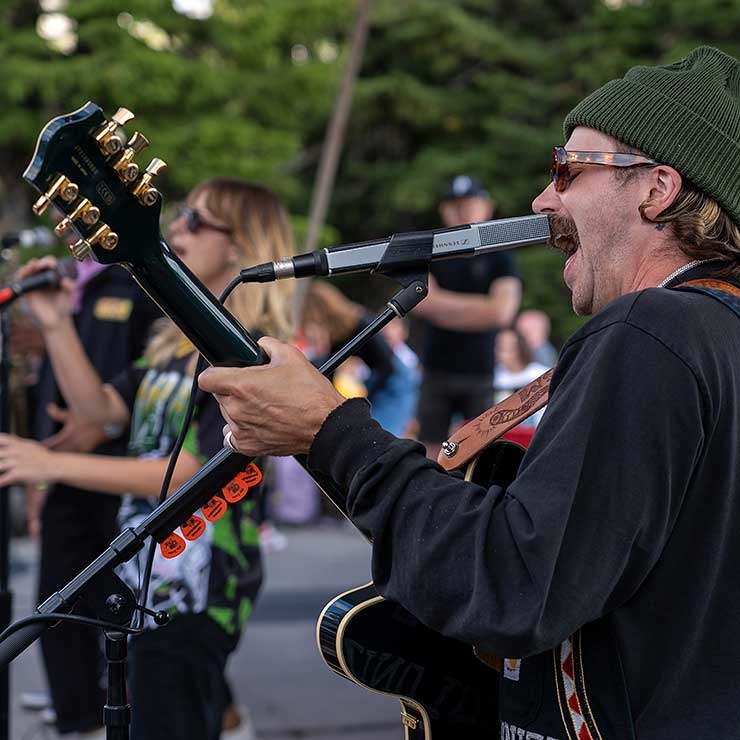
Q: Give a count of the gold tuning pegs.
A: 6